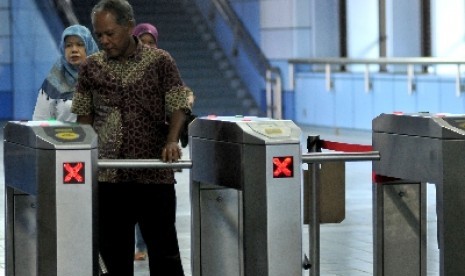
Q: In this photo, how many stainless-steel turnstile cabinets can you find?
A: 3